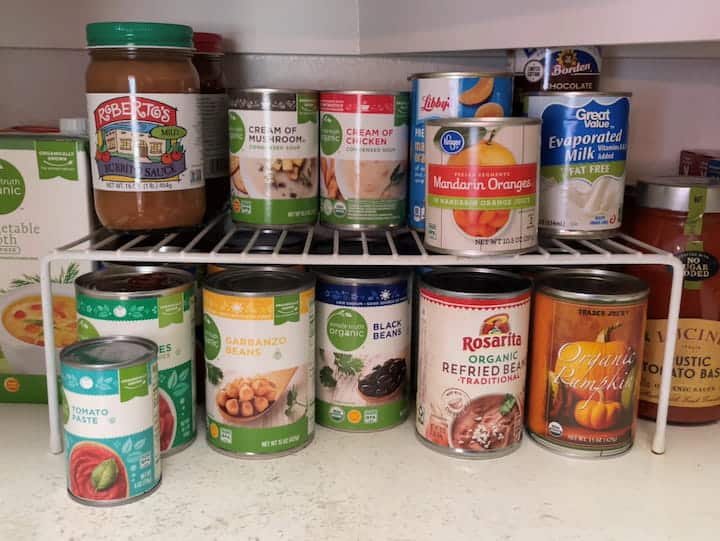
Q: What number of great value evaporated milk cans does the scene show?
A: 1